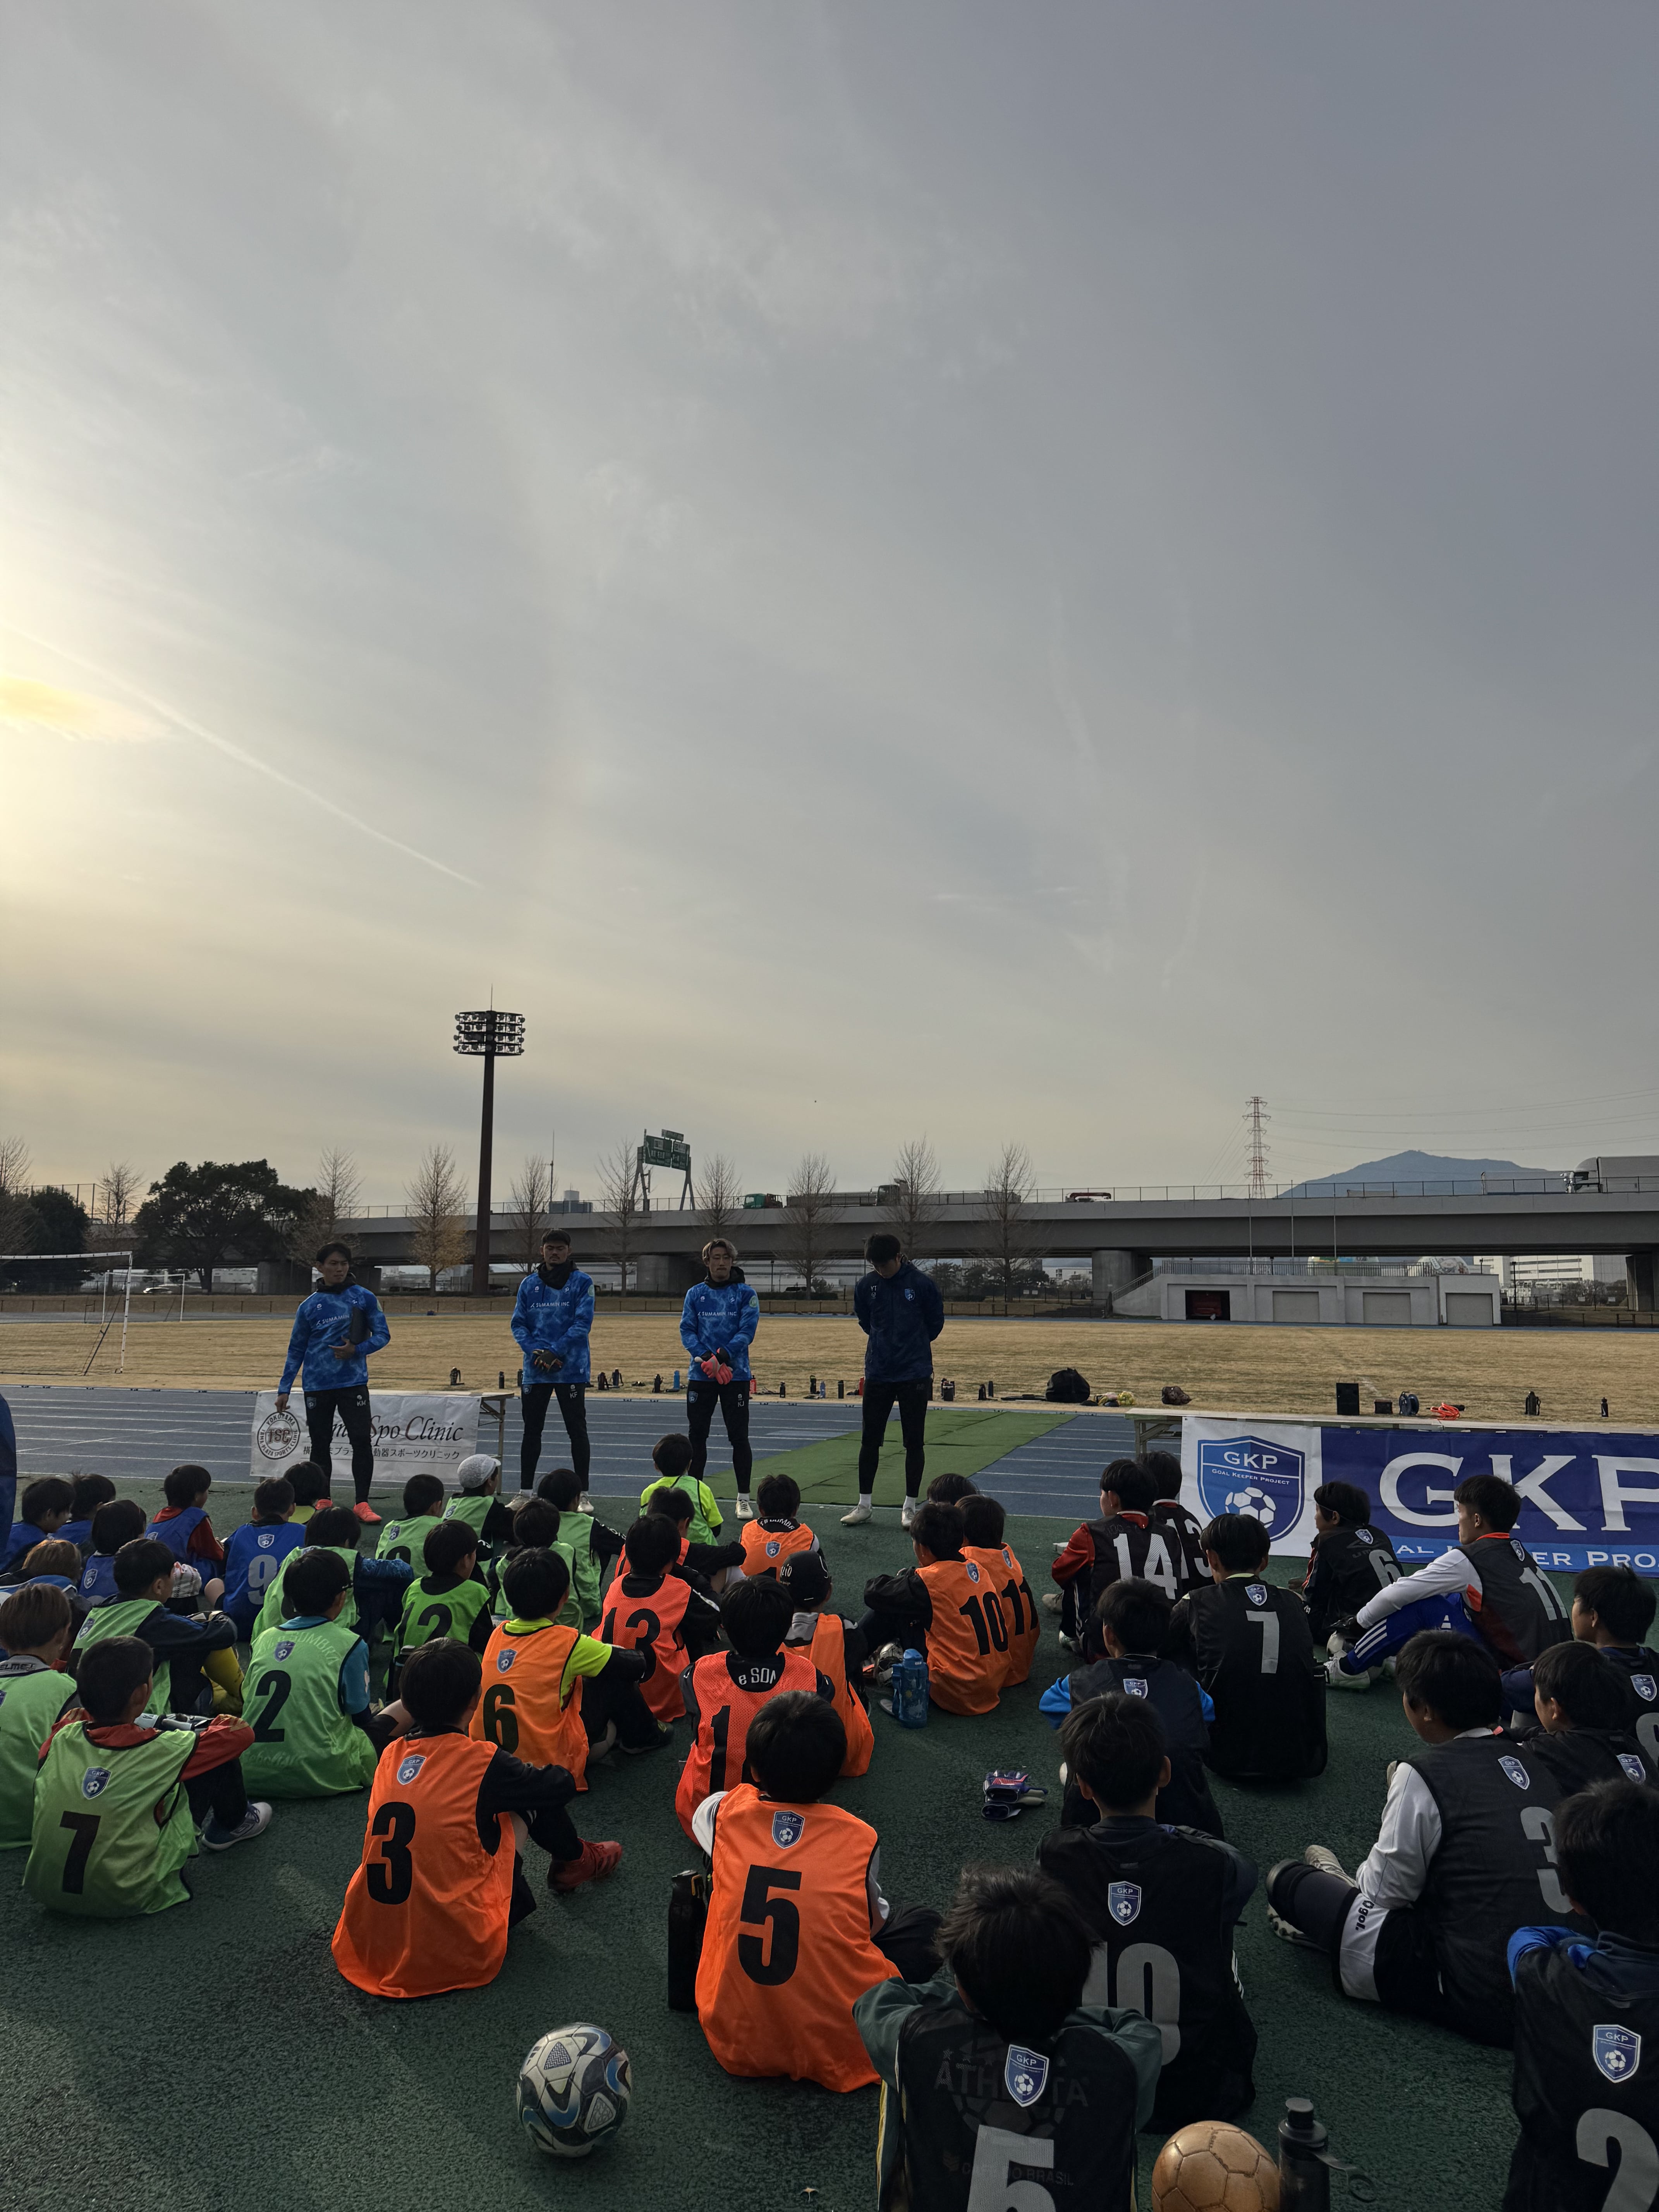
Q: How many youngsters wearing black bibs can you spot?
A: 12